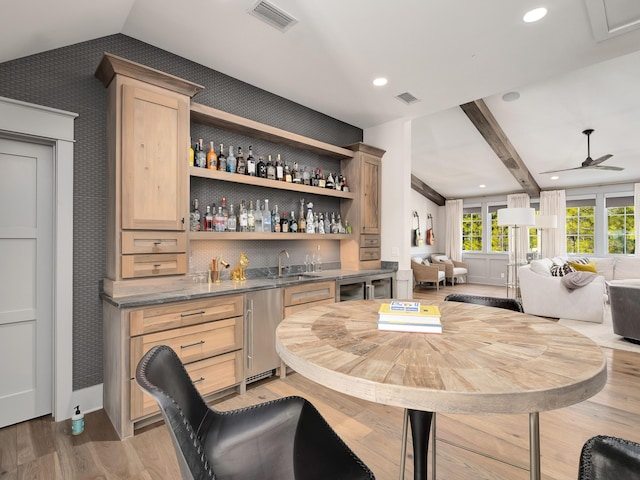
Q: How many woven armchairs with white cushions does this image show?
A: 2